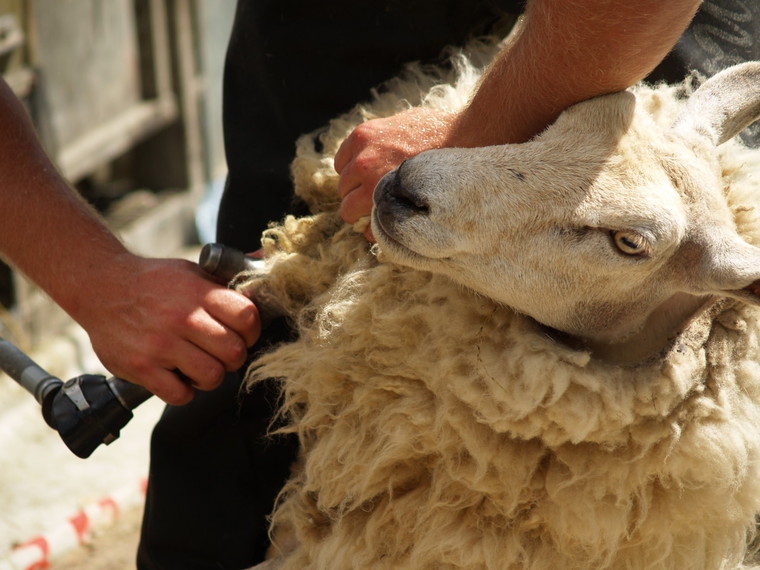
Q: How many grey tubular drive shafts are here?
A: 1